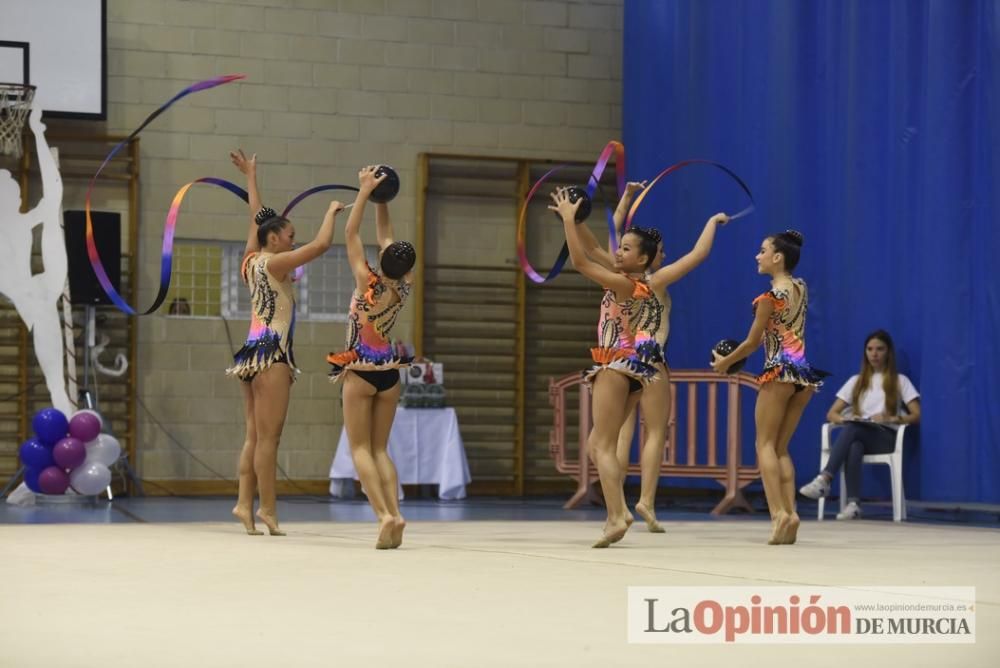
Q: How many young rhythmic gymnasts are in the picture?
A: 5